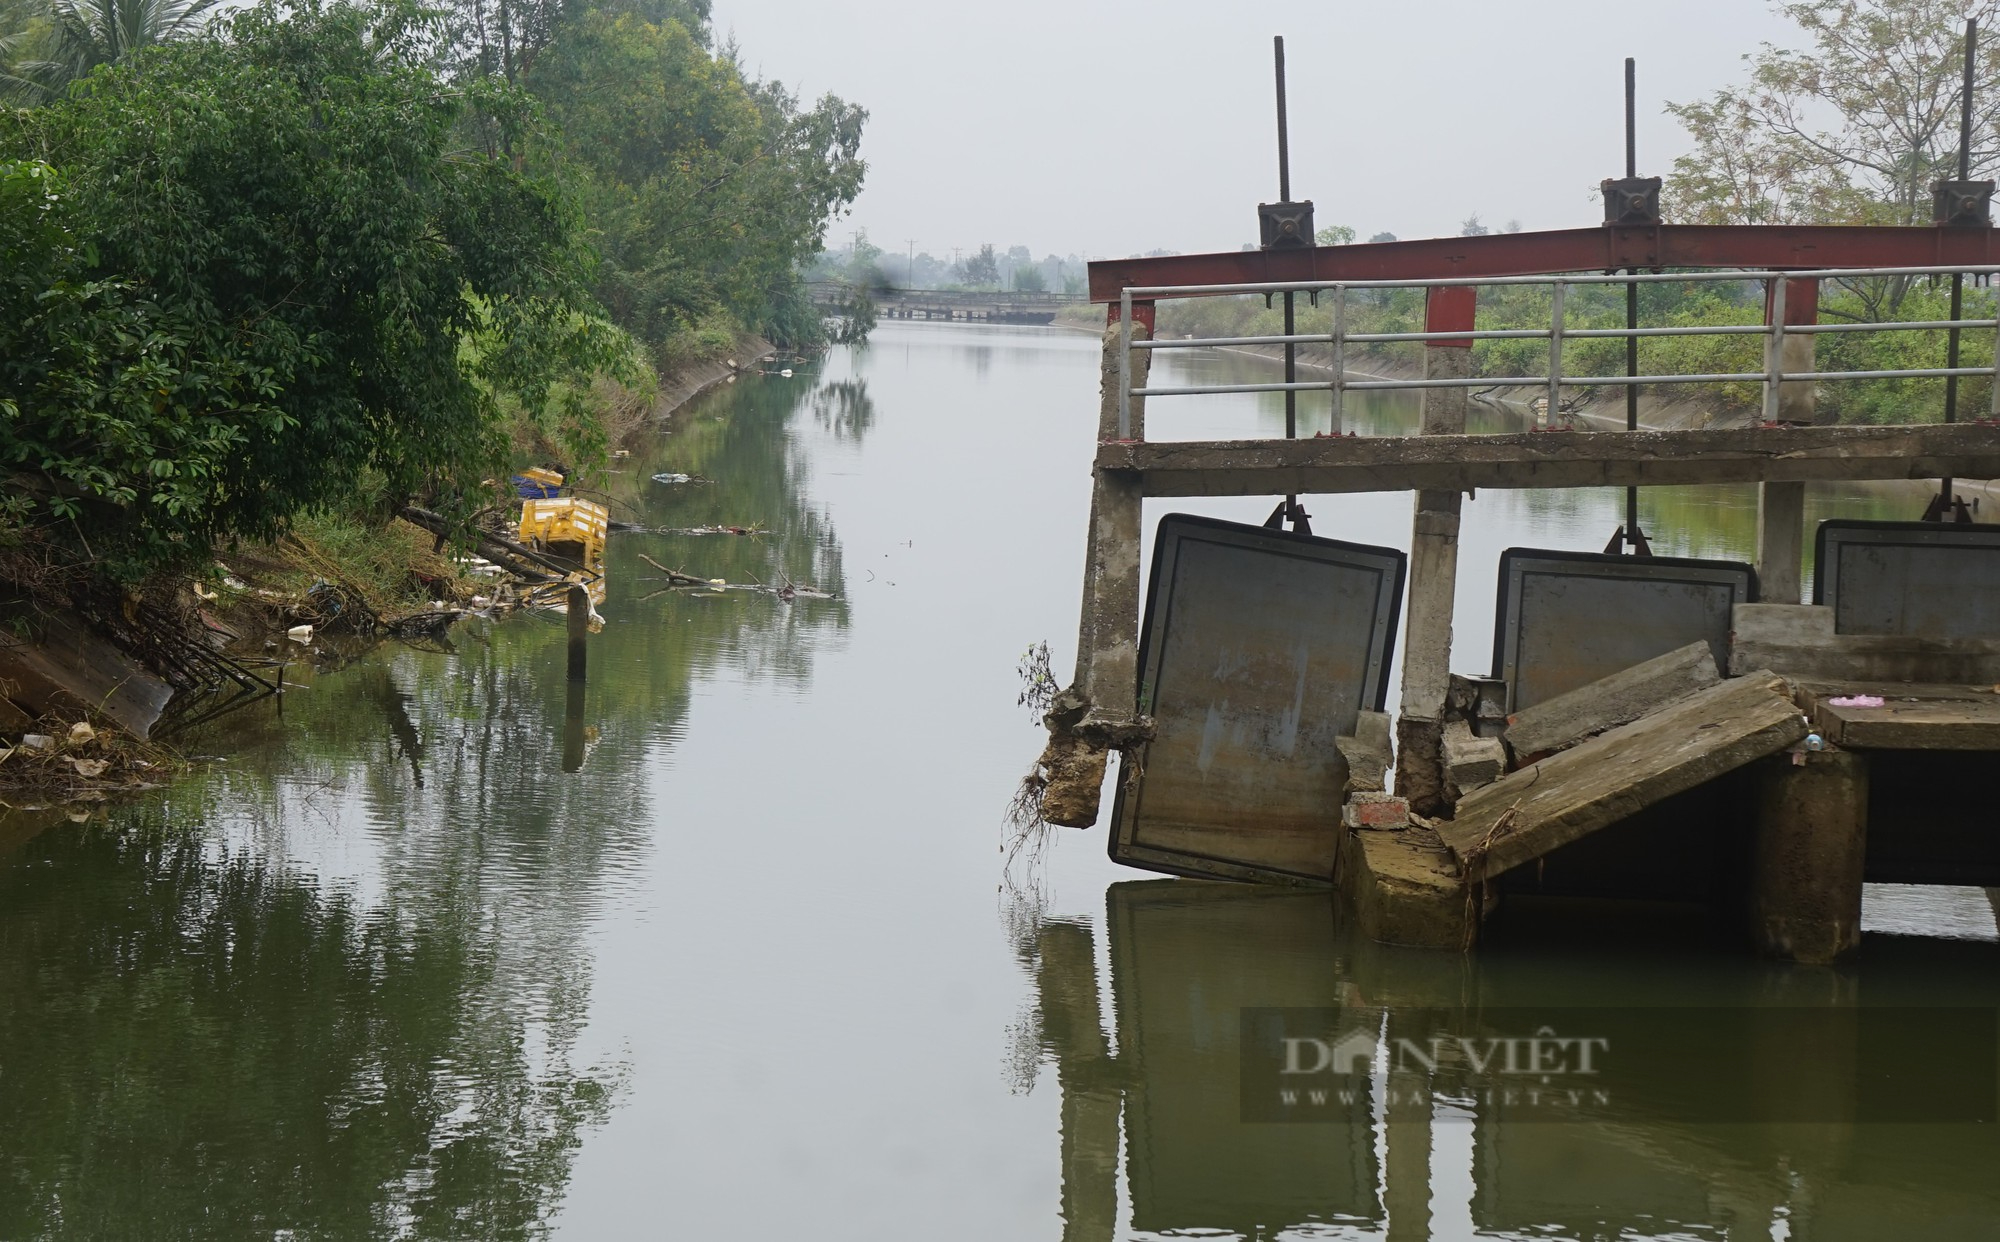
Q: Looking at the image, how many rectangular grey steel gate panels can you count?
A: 3